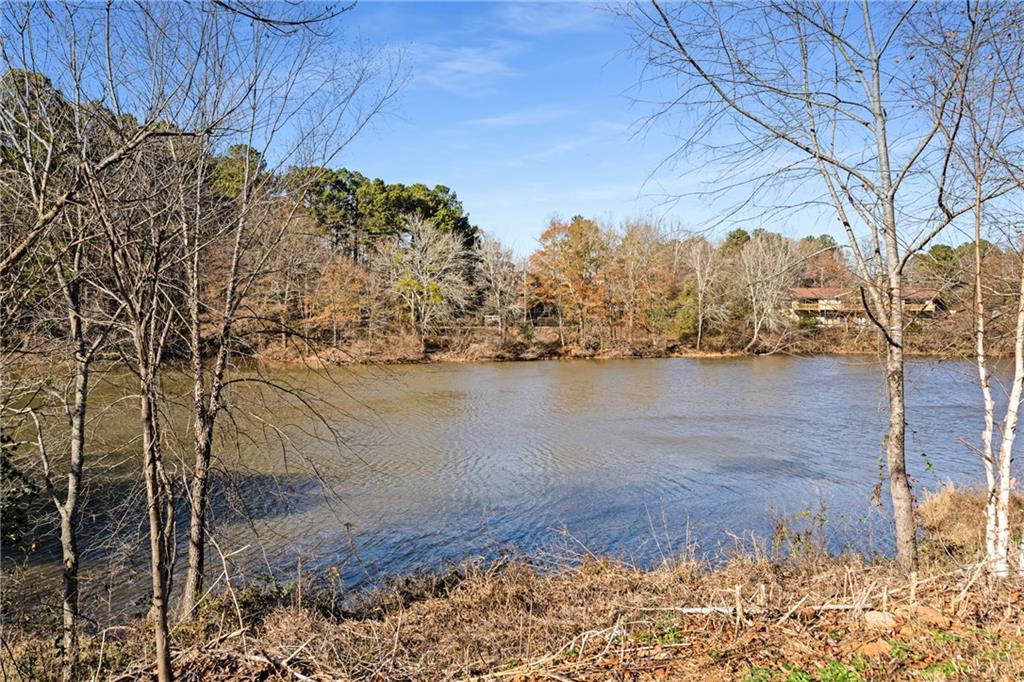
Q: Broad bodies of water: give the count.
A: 1